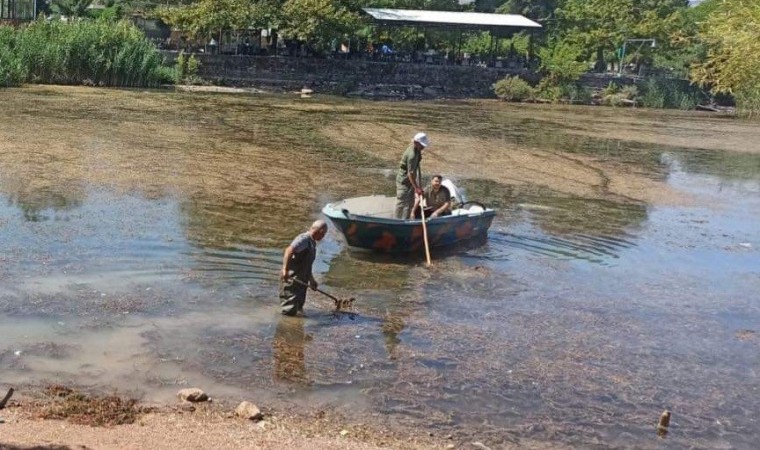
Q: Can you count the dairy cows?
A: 0